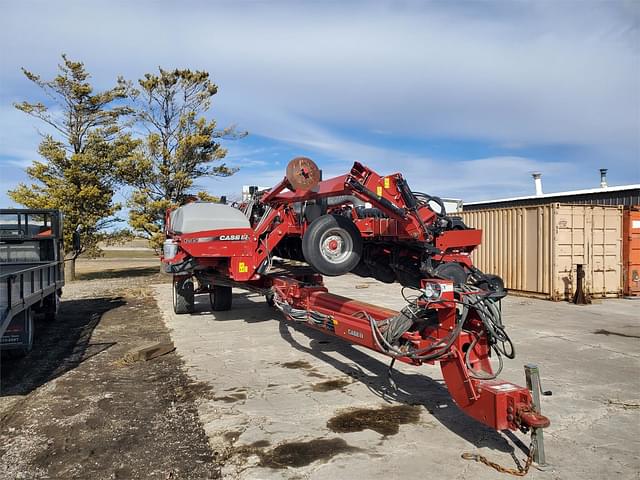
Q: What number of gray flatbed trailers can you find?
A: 1